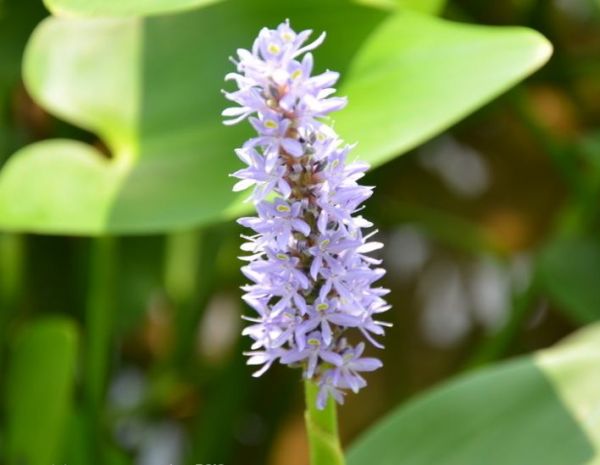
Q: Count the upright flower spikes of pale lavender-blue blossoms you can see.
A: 1